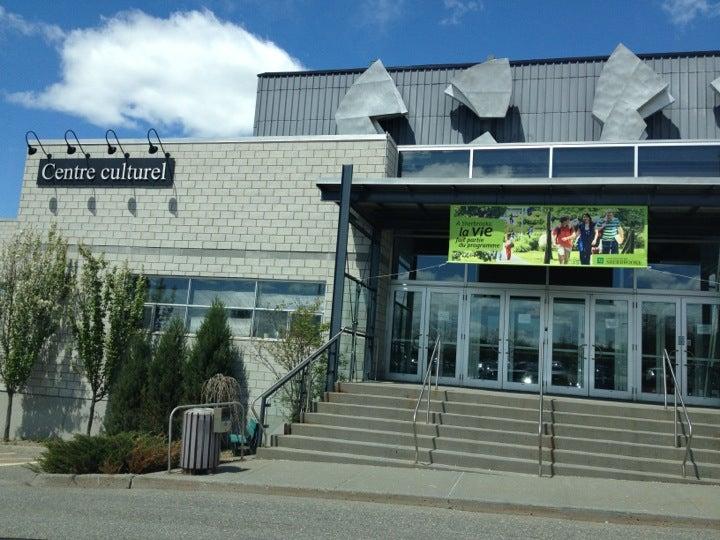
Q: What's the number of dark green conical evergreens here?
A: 3